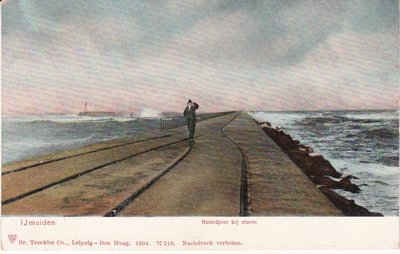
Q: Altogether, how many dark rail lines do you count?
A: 4